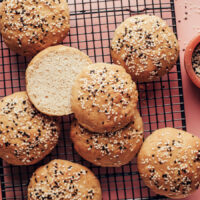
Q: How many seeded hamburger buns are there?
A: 7